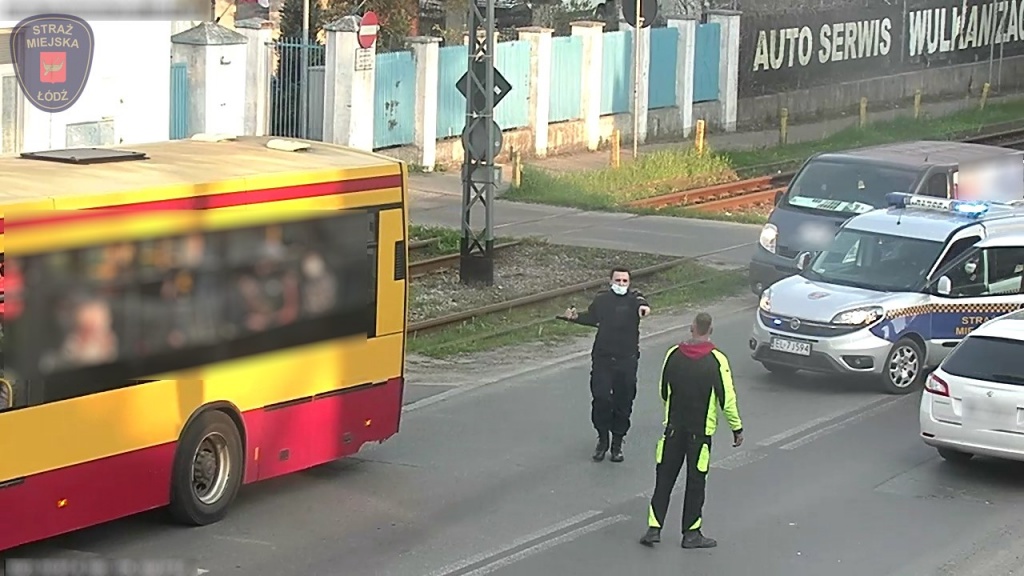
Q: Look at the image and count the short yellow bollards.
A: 7